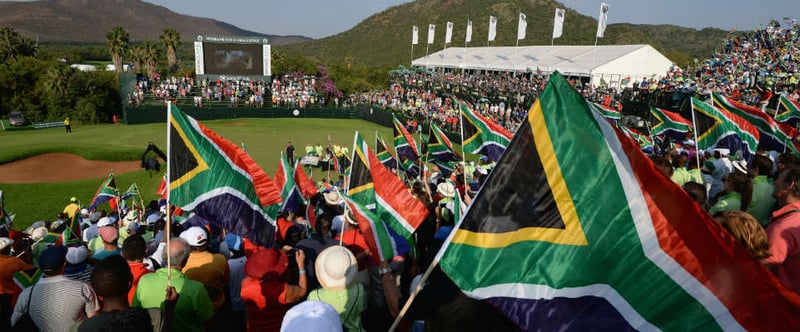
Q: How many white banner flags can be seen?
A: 8